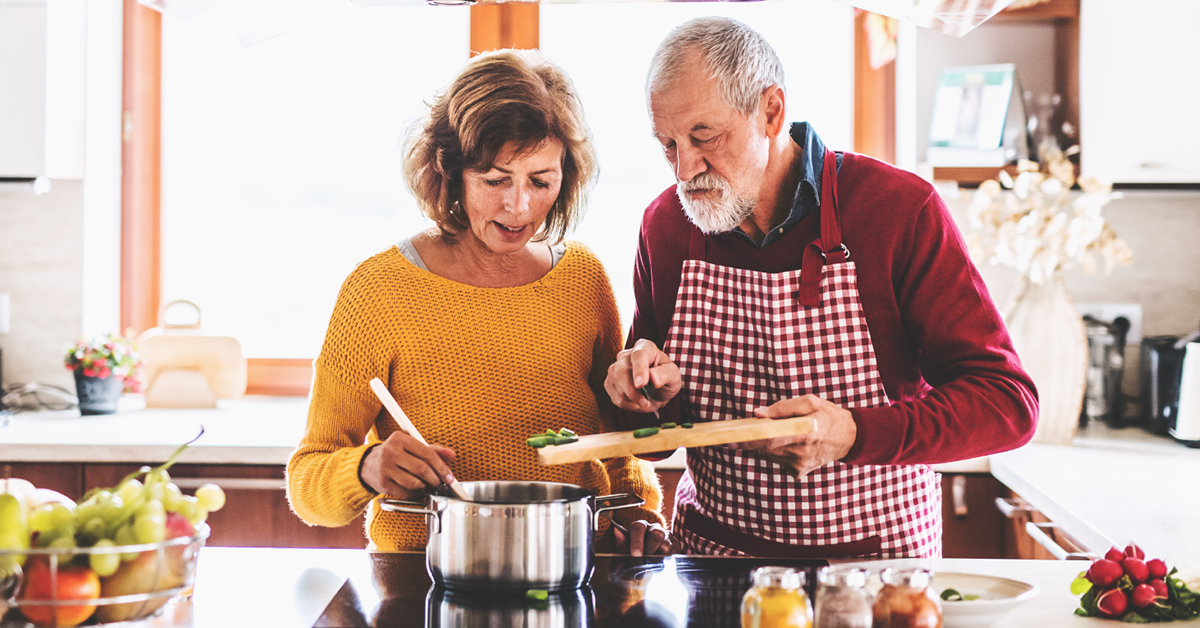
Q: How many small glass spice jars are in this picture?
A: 3